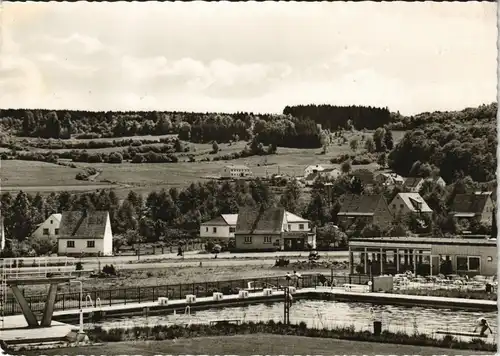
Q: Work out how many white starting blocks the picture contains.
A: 6